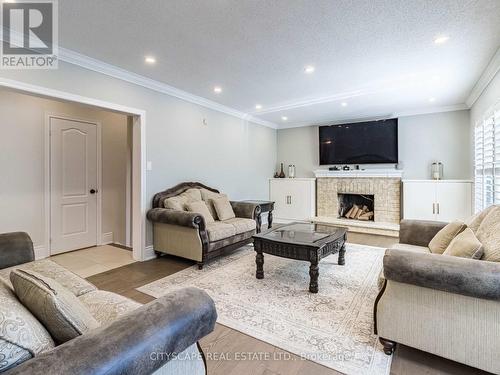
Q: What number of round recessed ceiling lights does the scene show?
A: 8